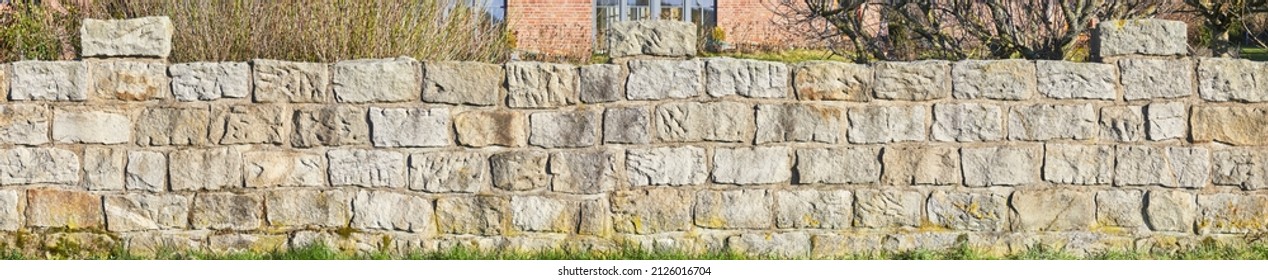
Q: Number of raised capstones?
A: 3